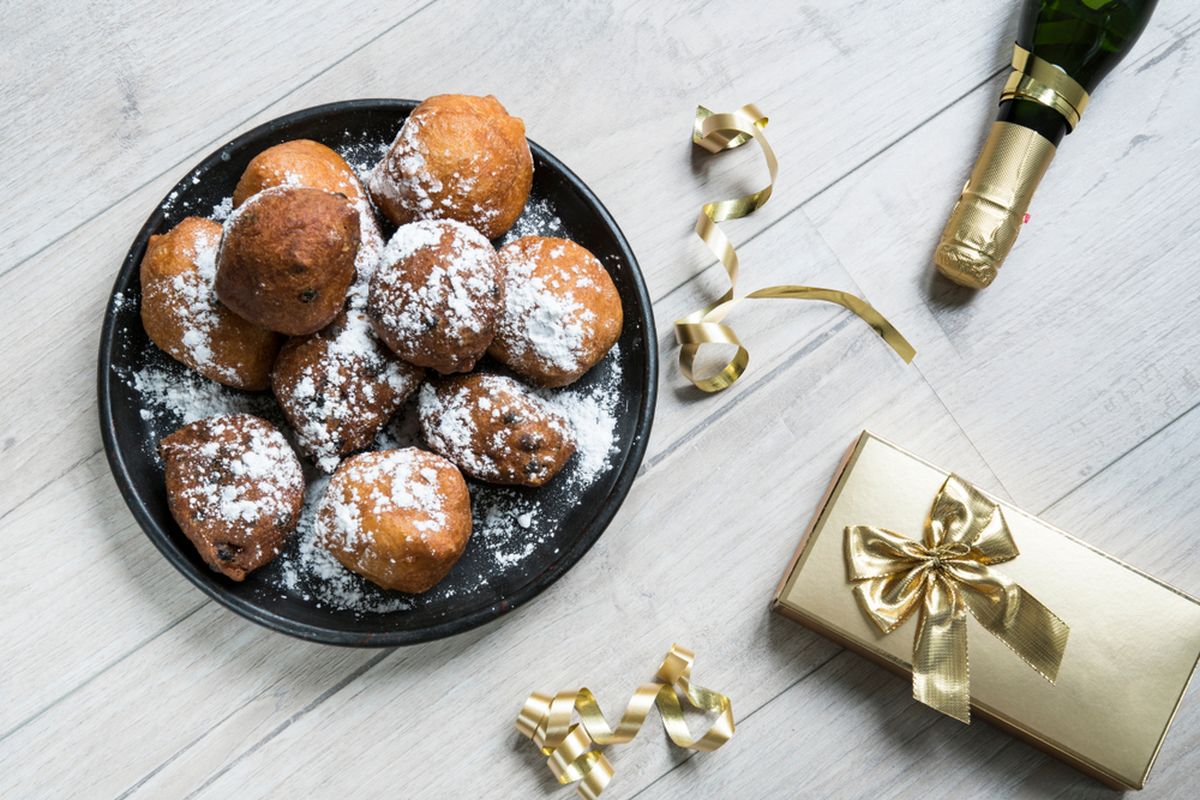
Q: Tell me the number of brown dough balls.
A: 10